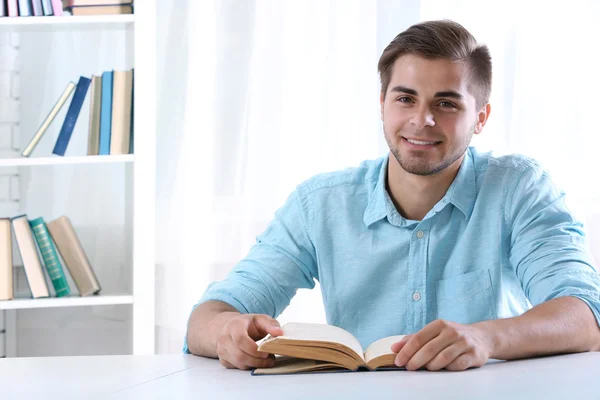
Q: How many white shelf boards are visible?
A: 3